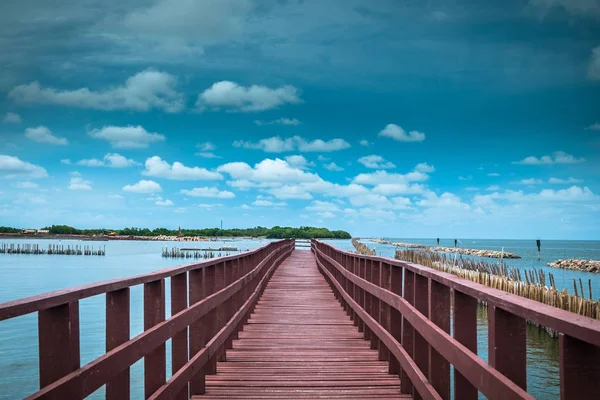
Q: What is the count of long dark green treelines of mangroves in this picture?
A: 1